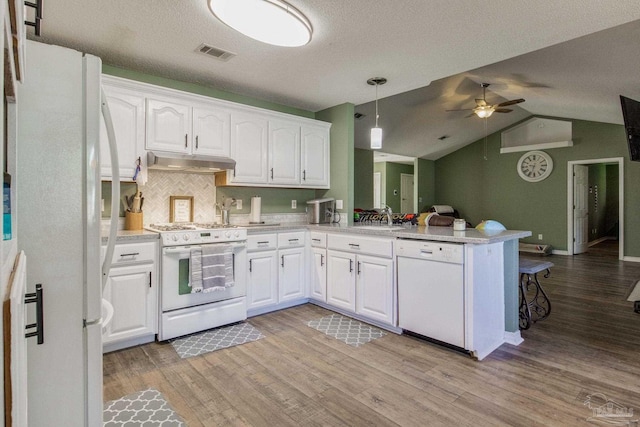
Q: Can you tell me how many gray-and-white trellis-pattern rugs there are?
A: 3